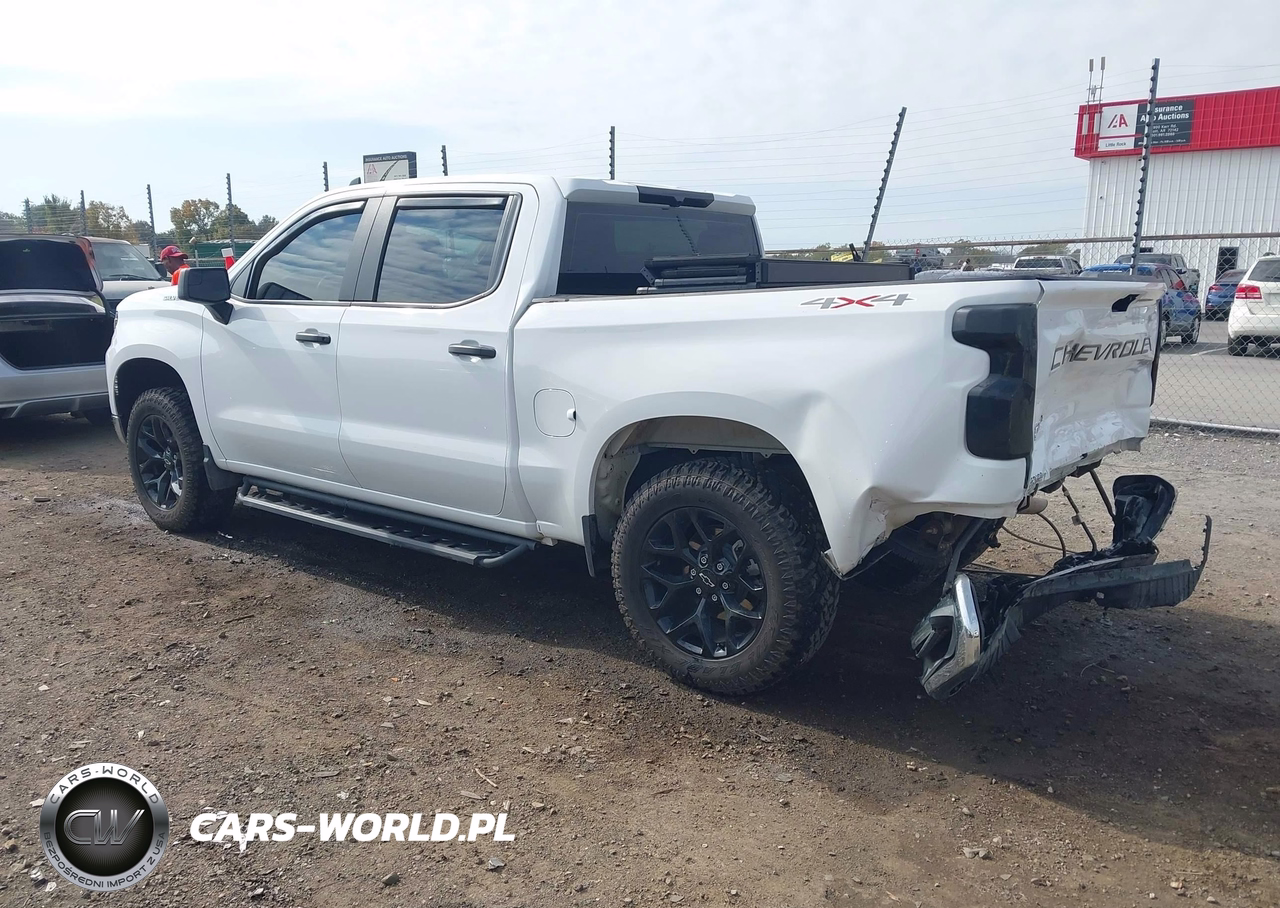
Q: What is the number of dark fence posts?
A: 9